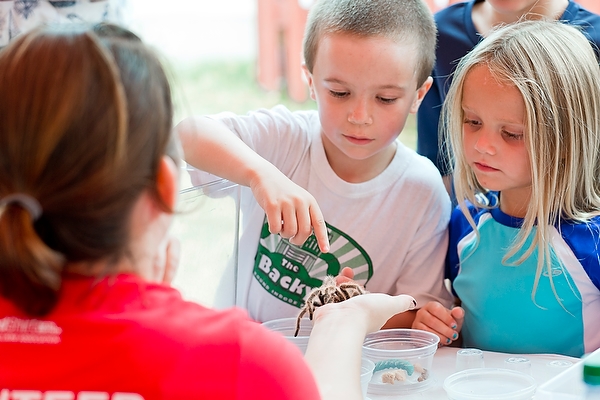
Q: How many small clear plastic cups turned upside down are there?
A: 3